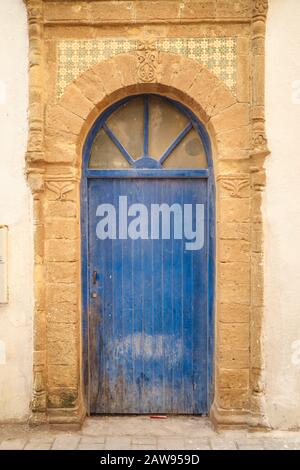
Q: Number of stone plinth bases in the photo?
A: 2